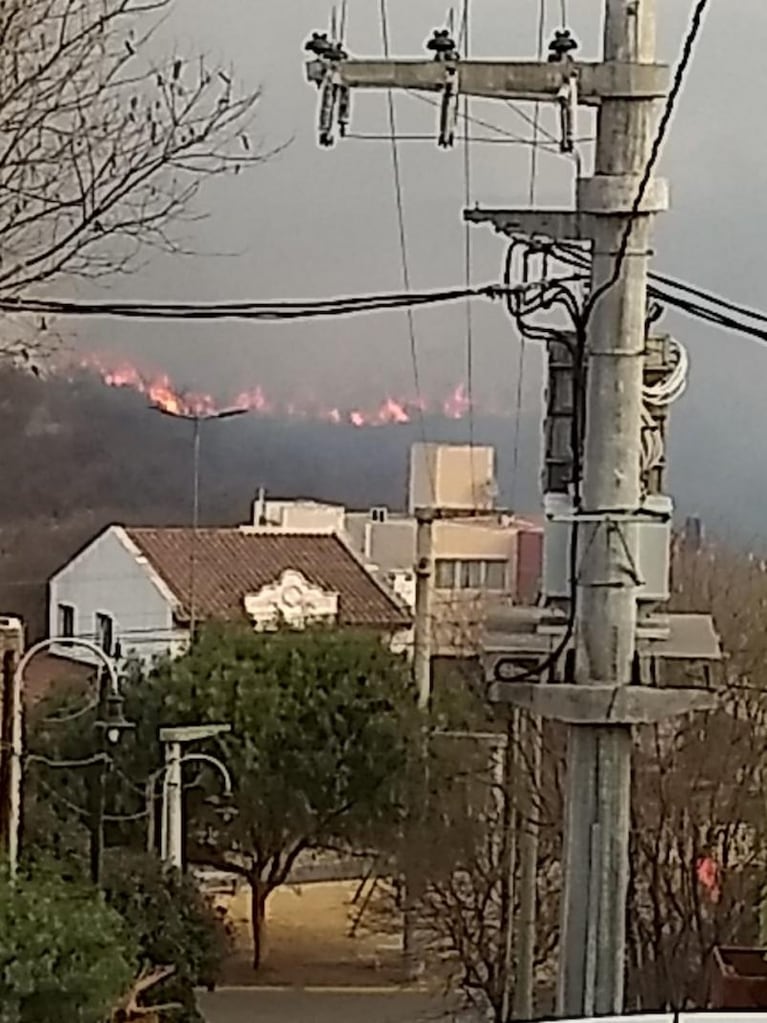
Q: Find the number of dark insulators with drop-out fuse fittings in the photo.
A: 3